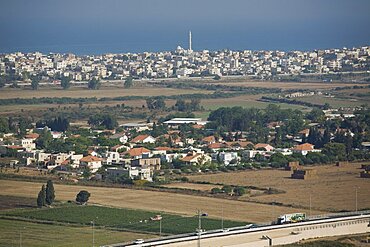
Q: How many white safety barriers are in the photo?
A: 1